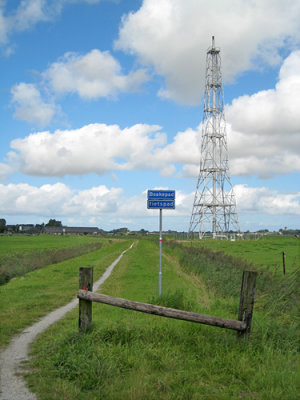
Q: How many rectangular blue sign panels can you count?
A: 2